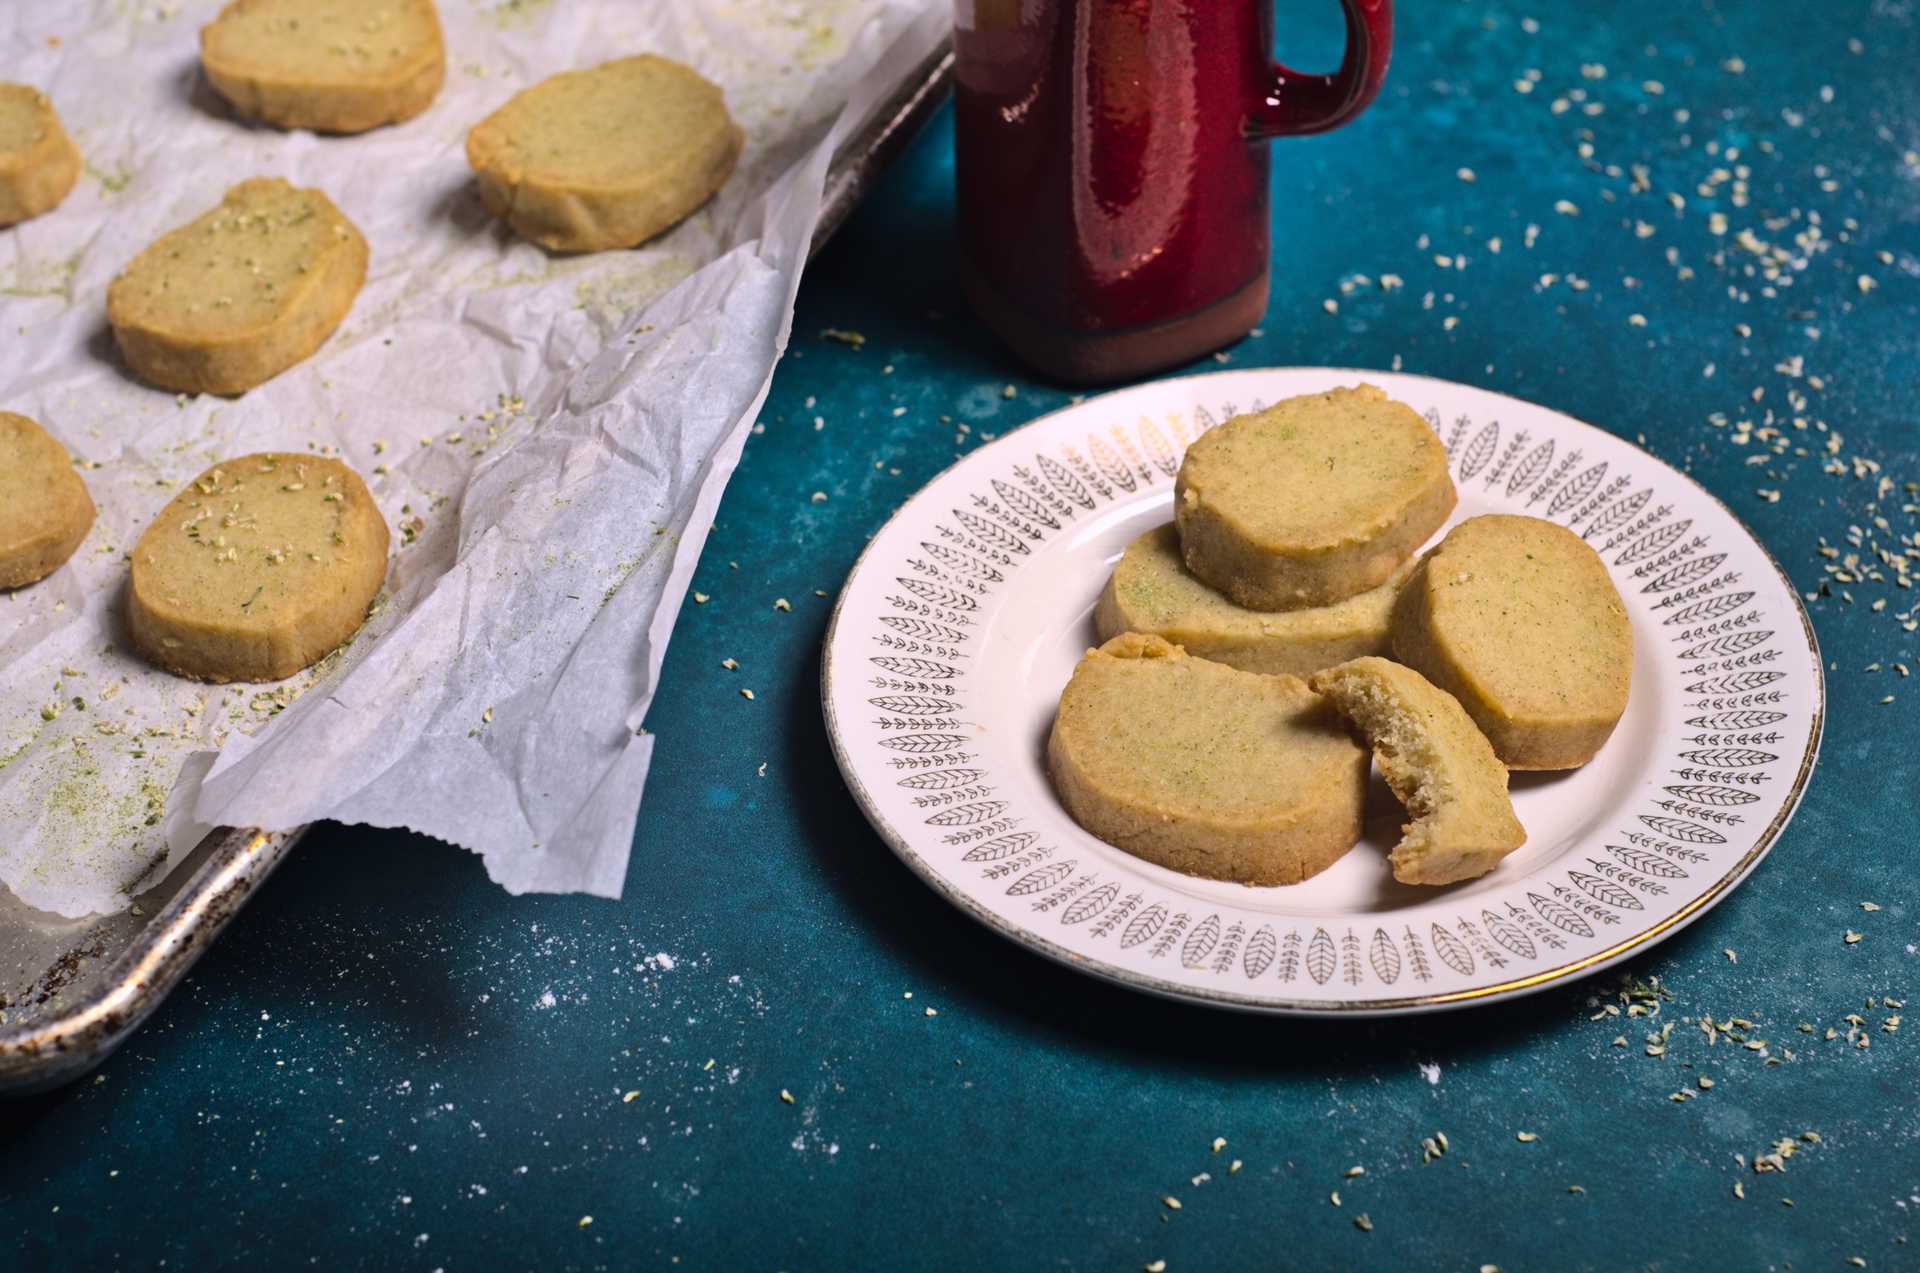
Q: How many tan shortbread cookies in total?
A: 11